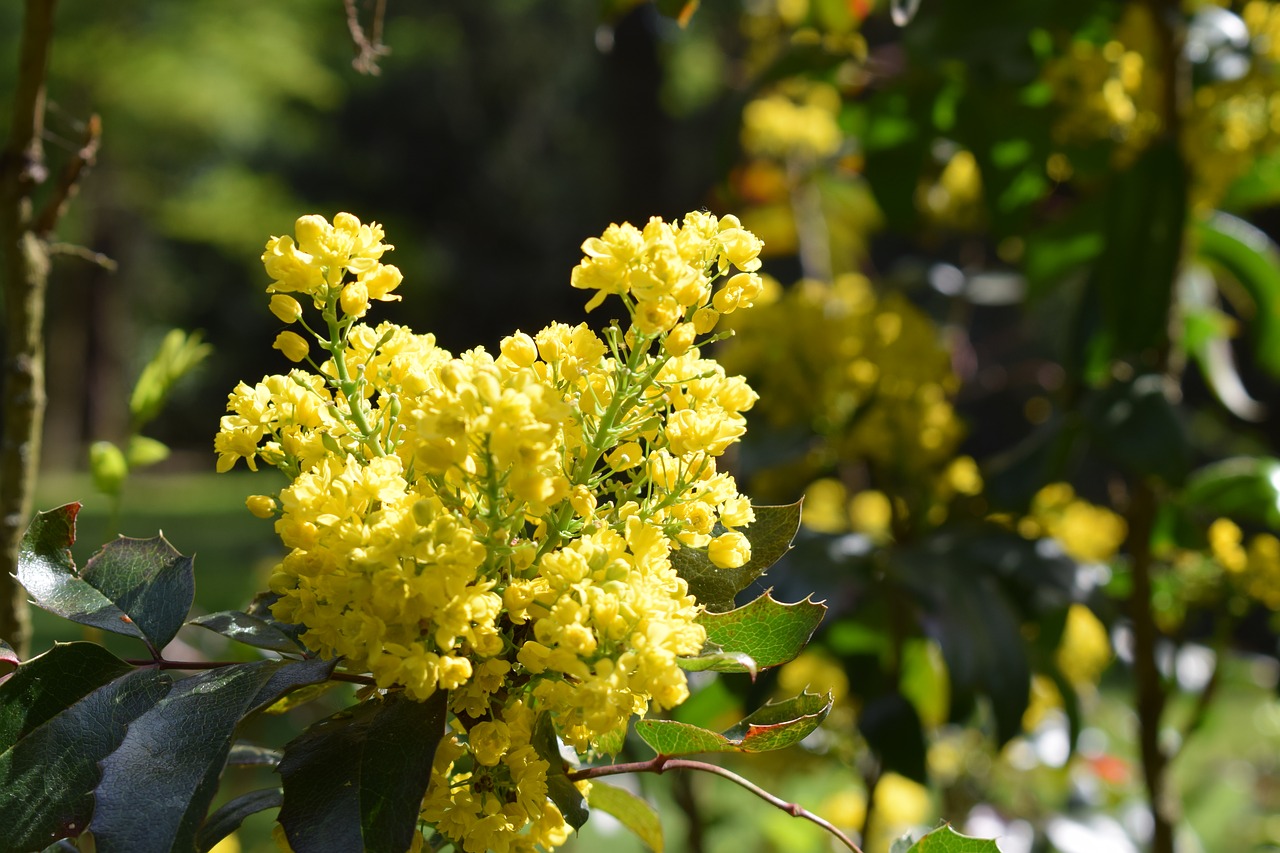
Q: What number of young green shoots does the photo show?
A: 3